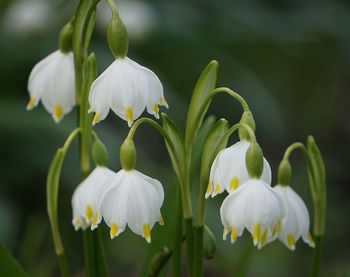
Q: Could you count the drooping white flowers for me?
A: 7